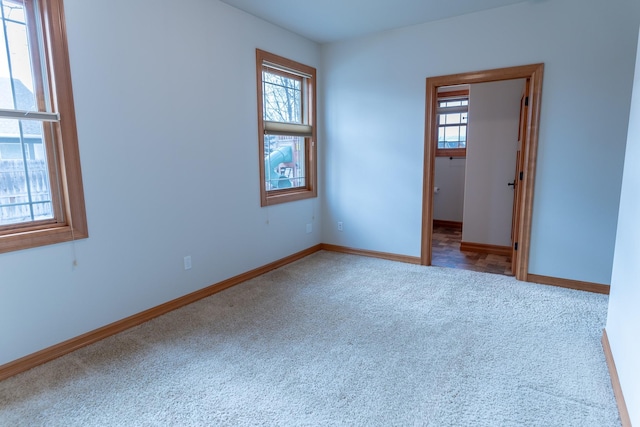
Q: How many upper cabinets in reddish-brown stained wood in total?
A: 0